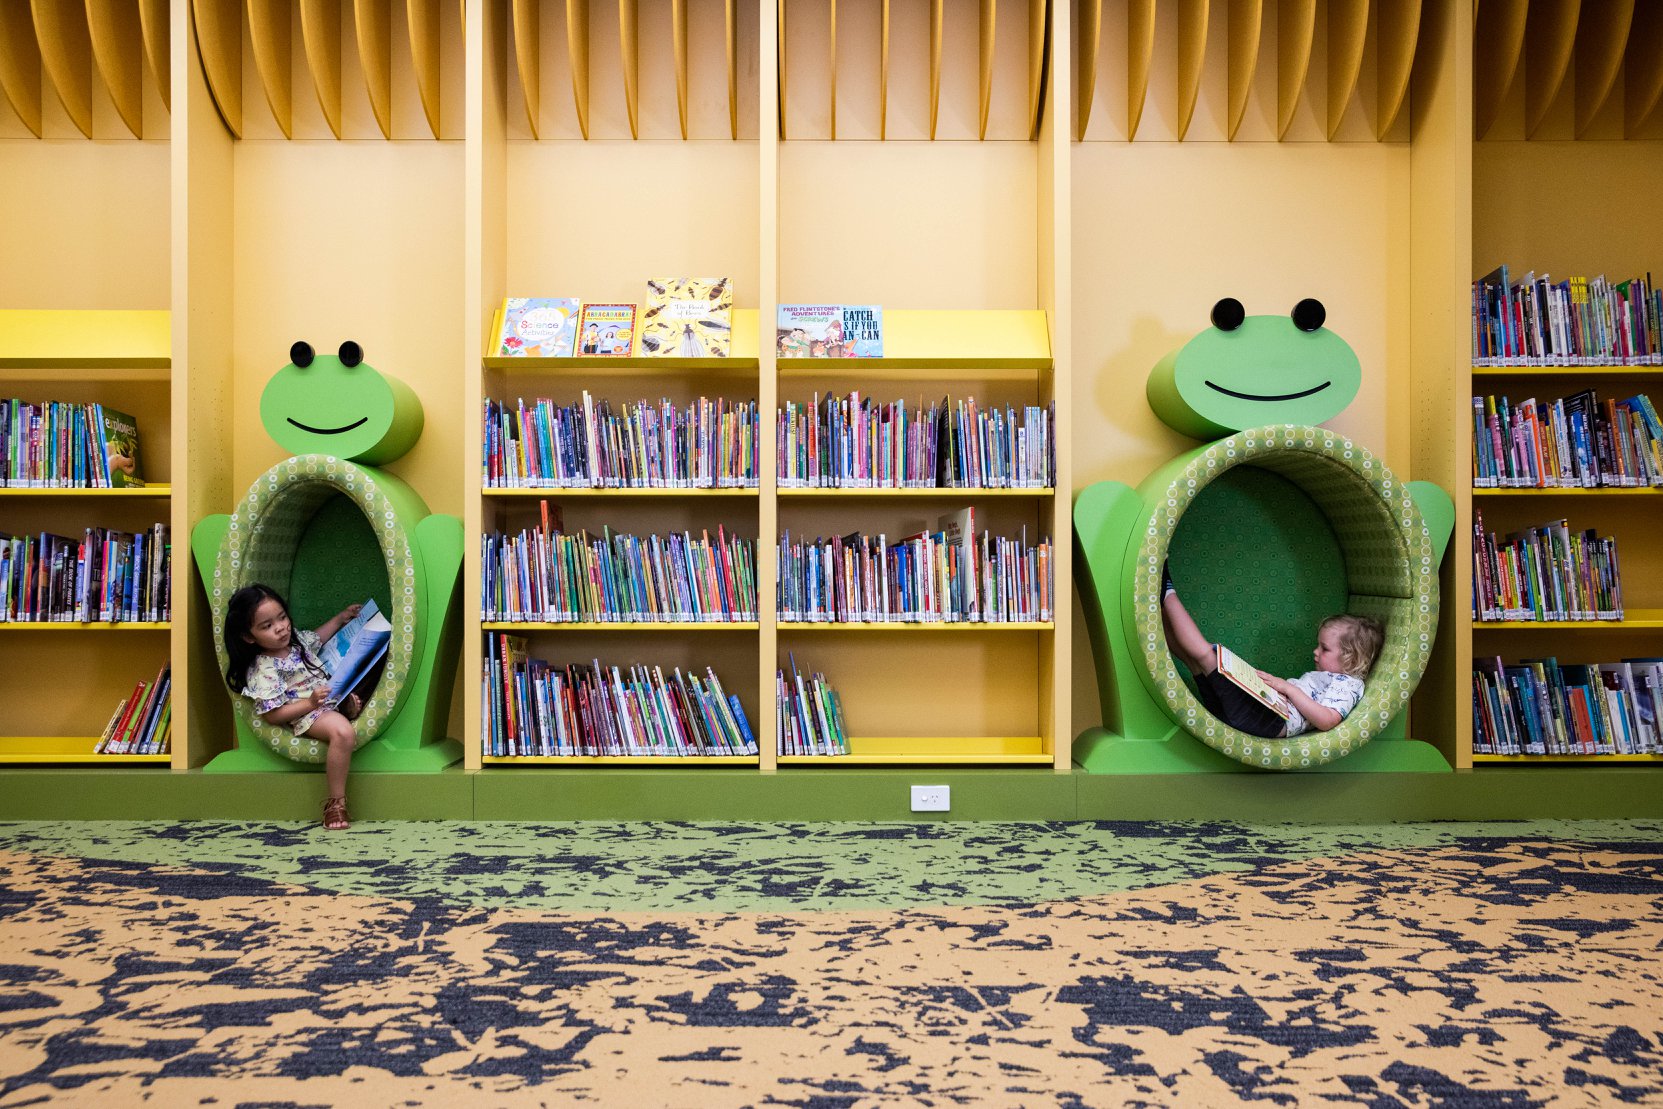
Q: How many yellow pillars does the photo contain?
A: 5